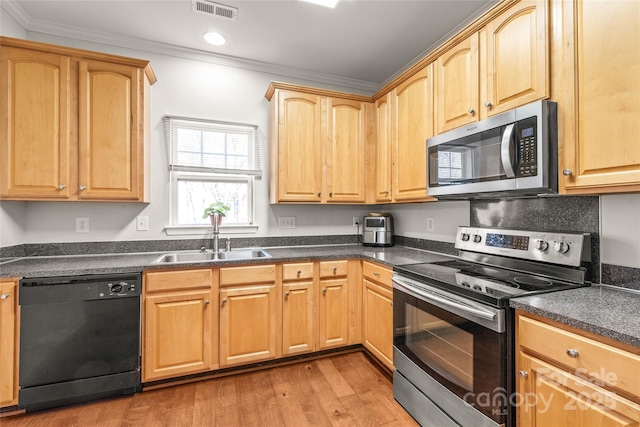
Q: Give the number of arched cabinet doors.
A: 8